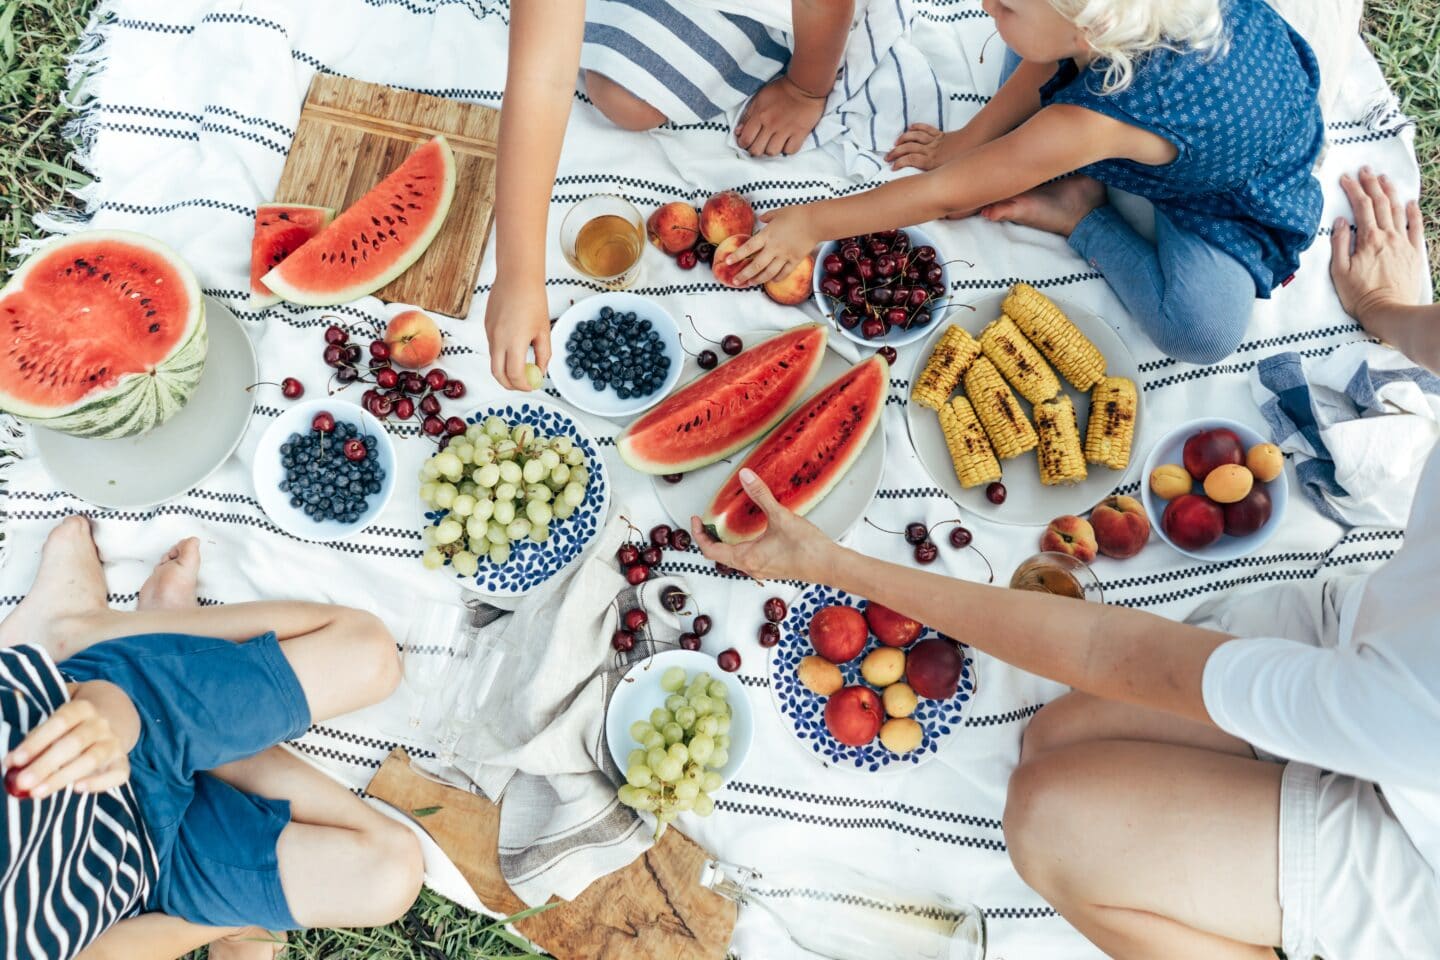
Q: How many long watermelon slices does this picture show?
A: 3